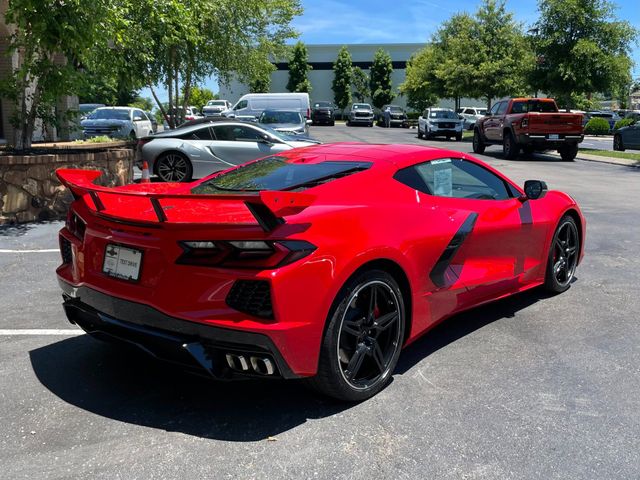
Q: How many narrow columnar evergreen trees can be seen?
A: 3